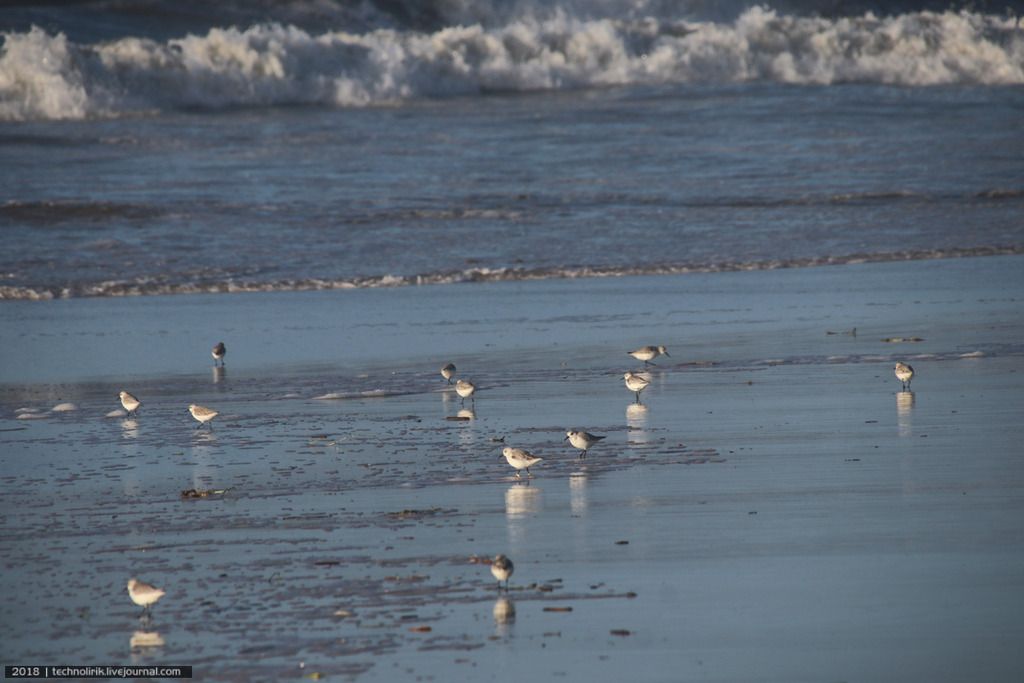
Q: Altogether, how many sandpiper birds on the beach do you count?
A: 12